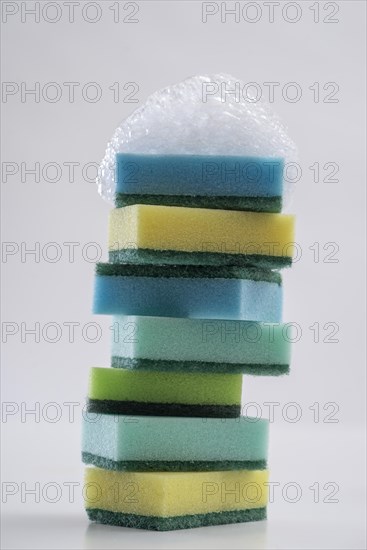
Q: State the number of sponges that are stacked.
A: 7